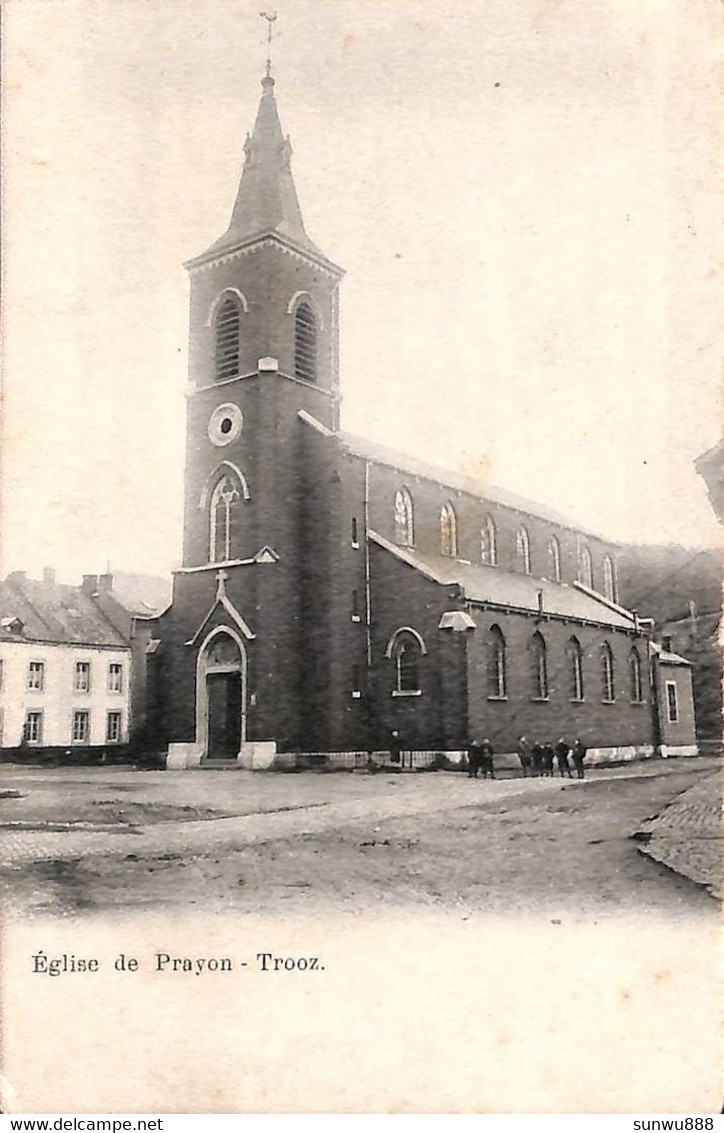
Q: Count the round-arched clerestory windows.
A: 7